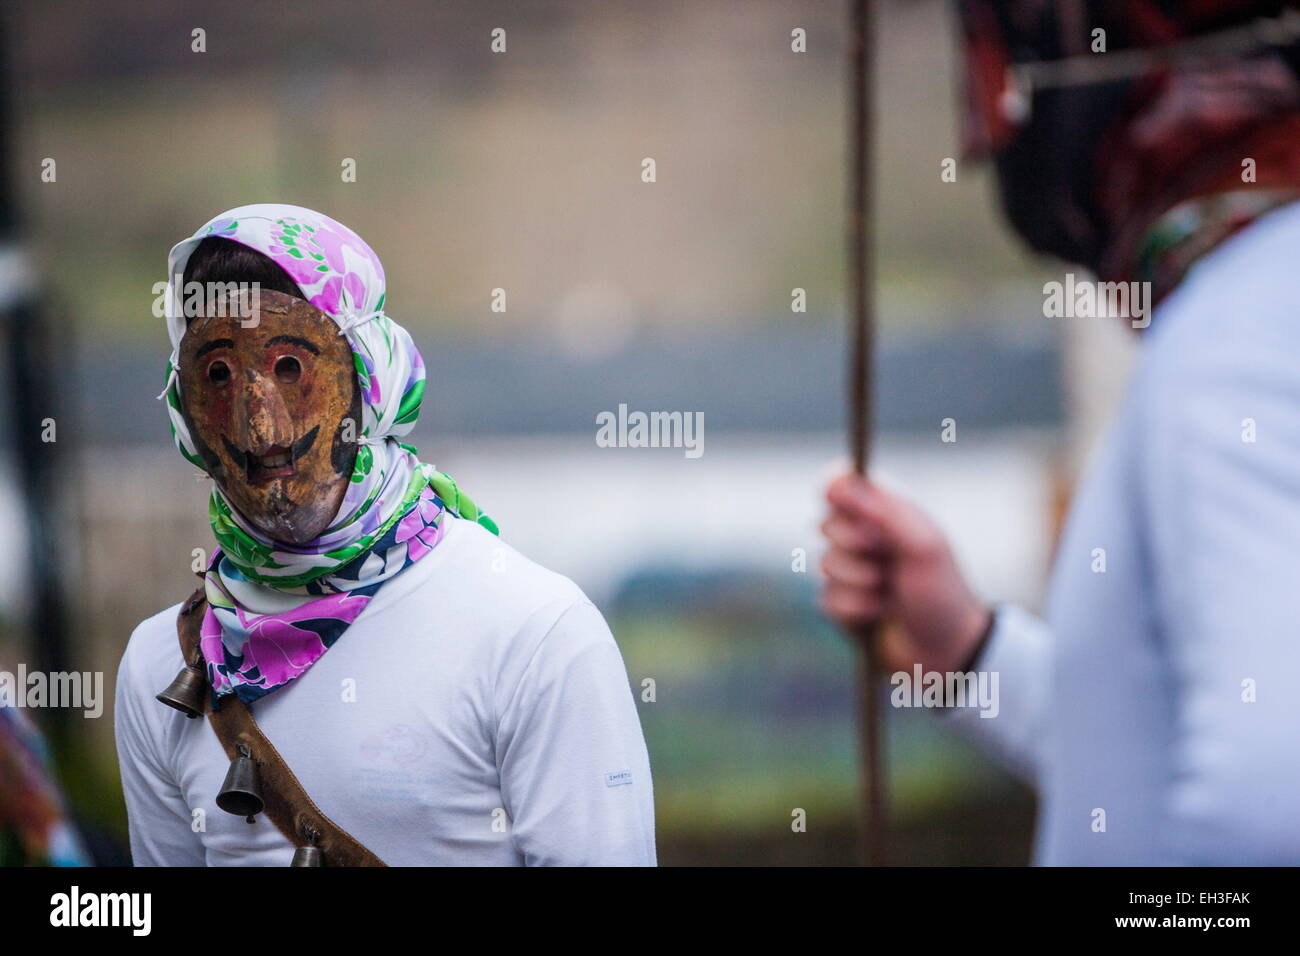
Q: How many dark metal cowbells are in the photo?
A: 3